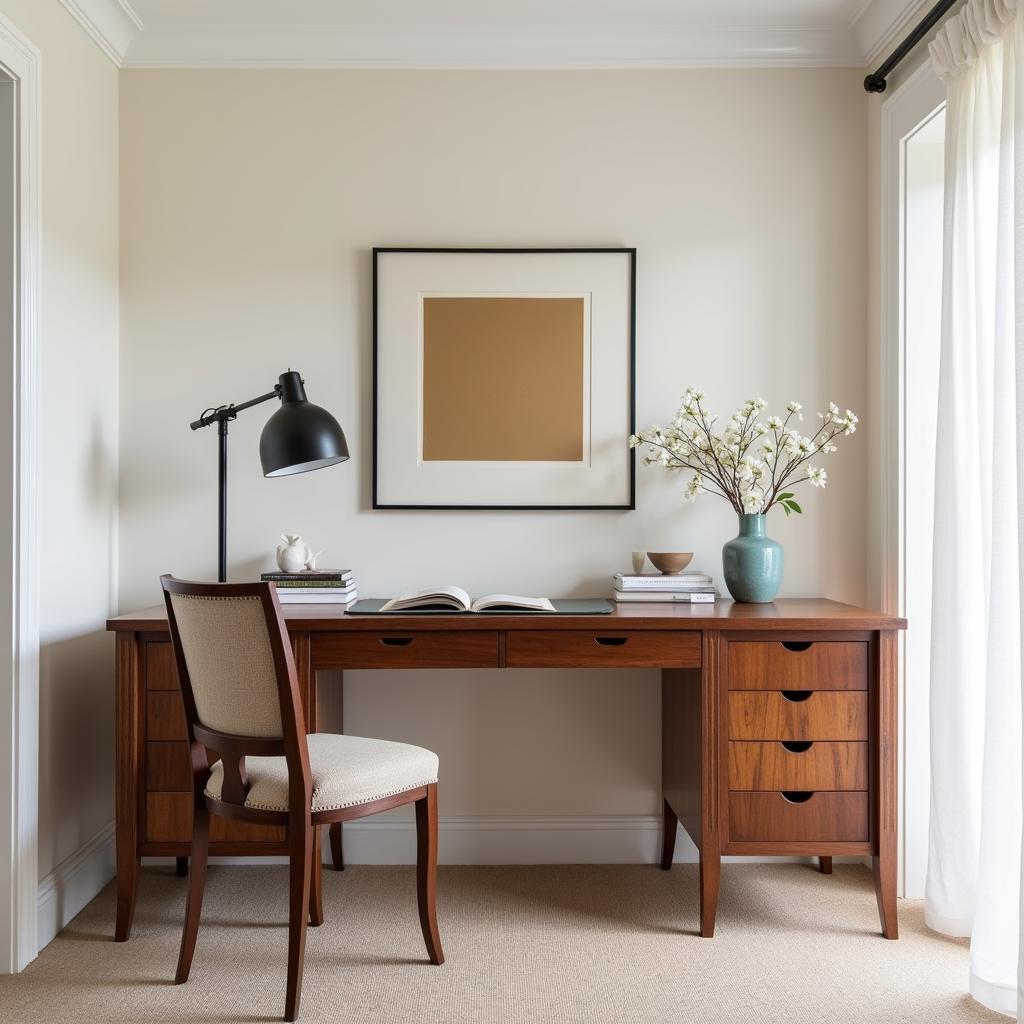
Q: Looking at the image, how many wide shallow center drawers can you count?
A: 2